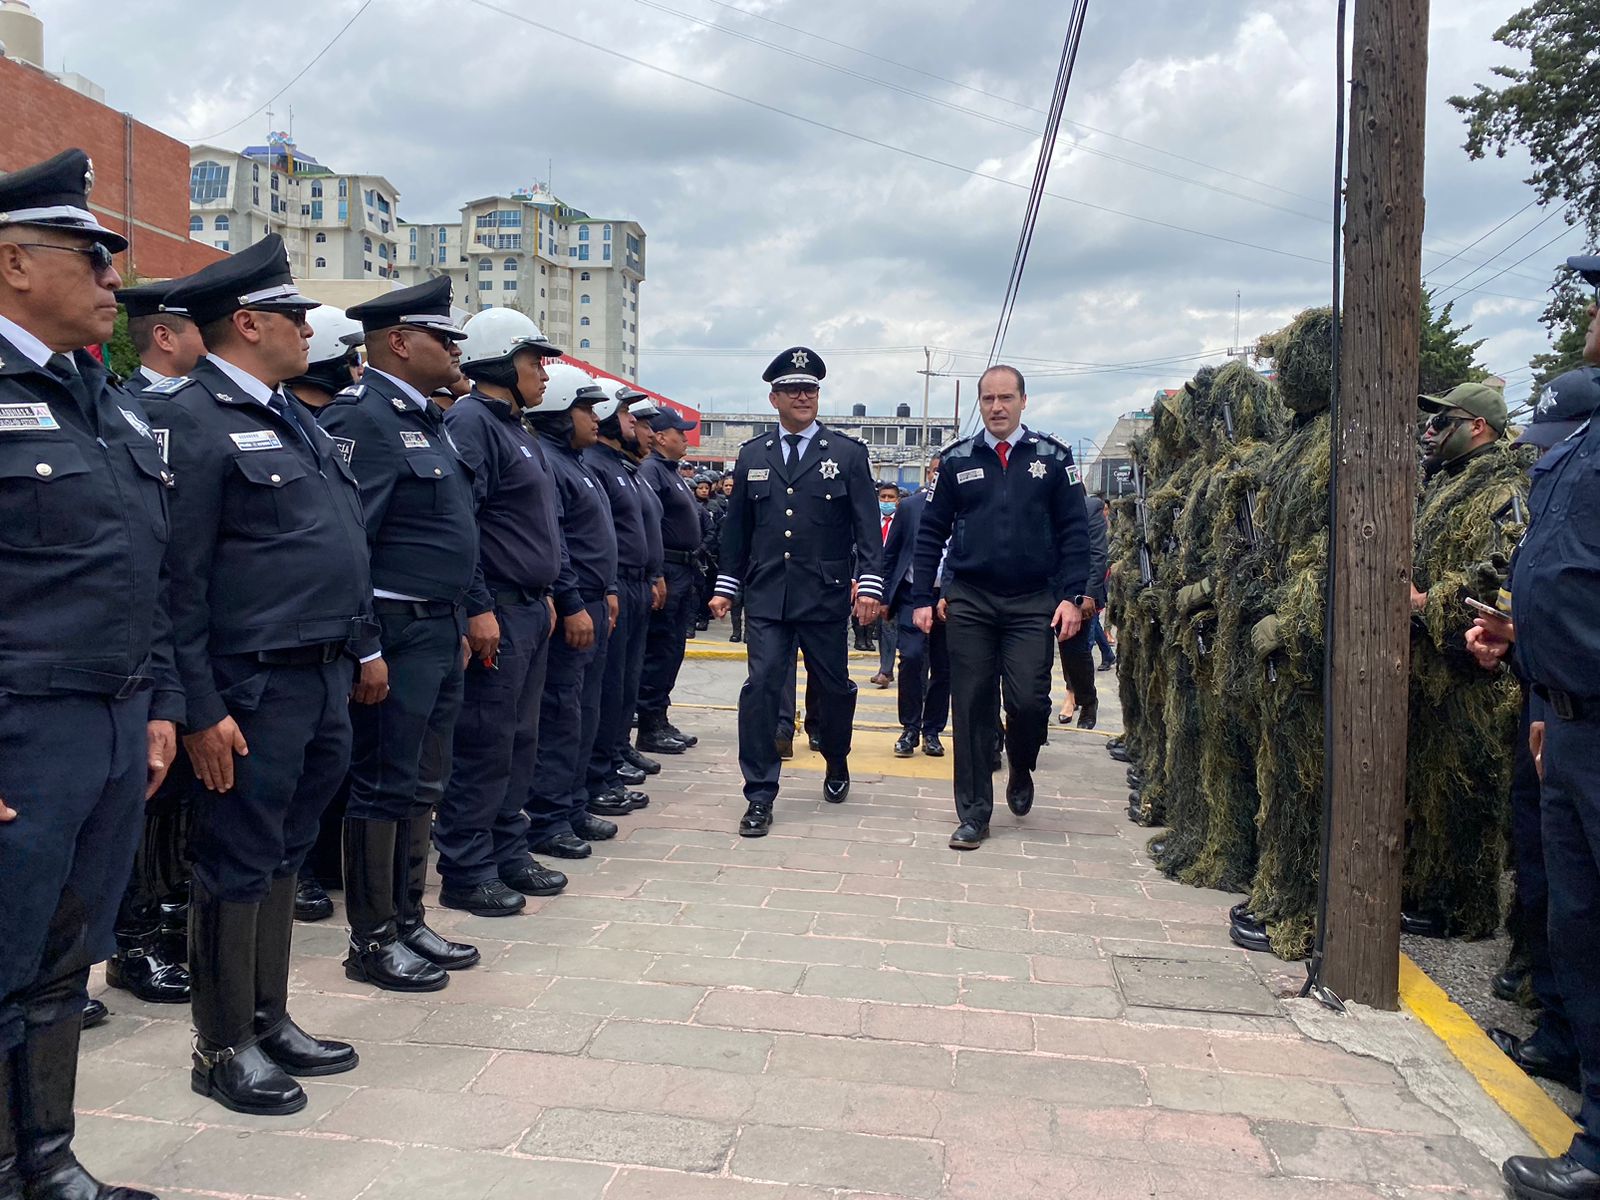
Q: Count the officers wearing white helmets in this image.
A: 5